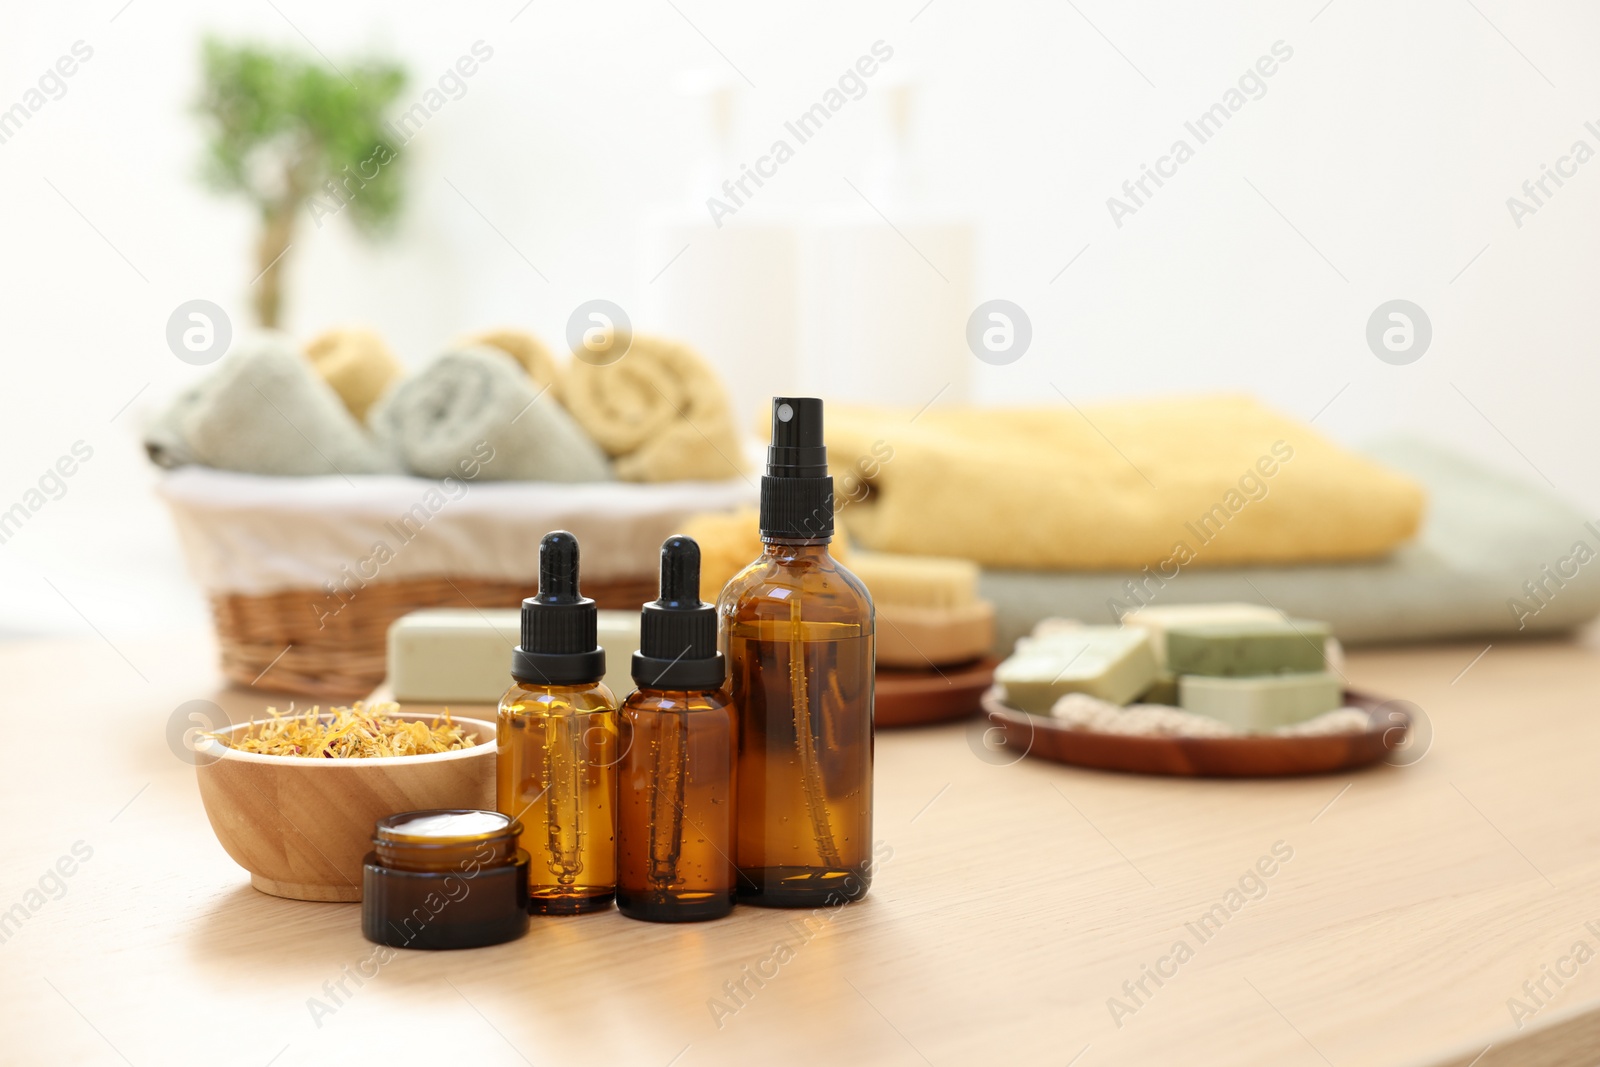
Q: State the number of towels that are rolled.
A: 5